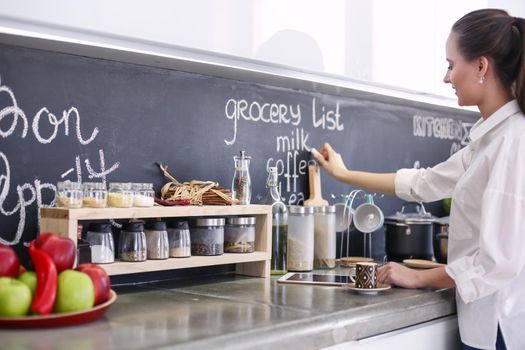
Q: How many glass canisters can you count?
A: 12